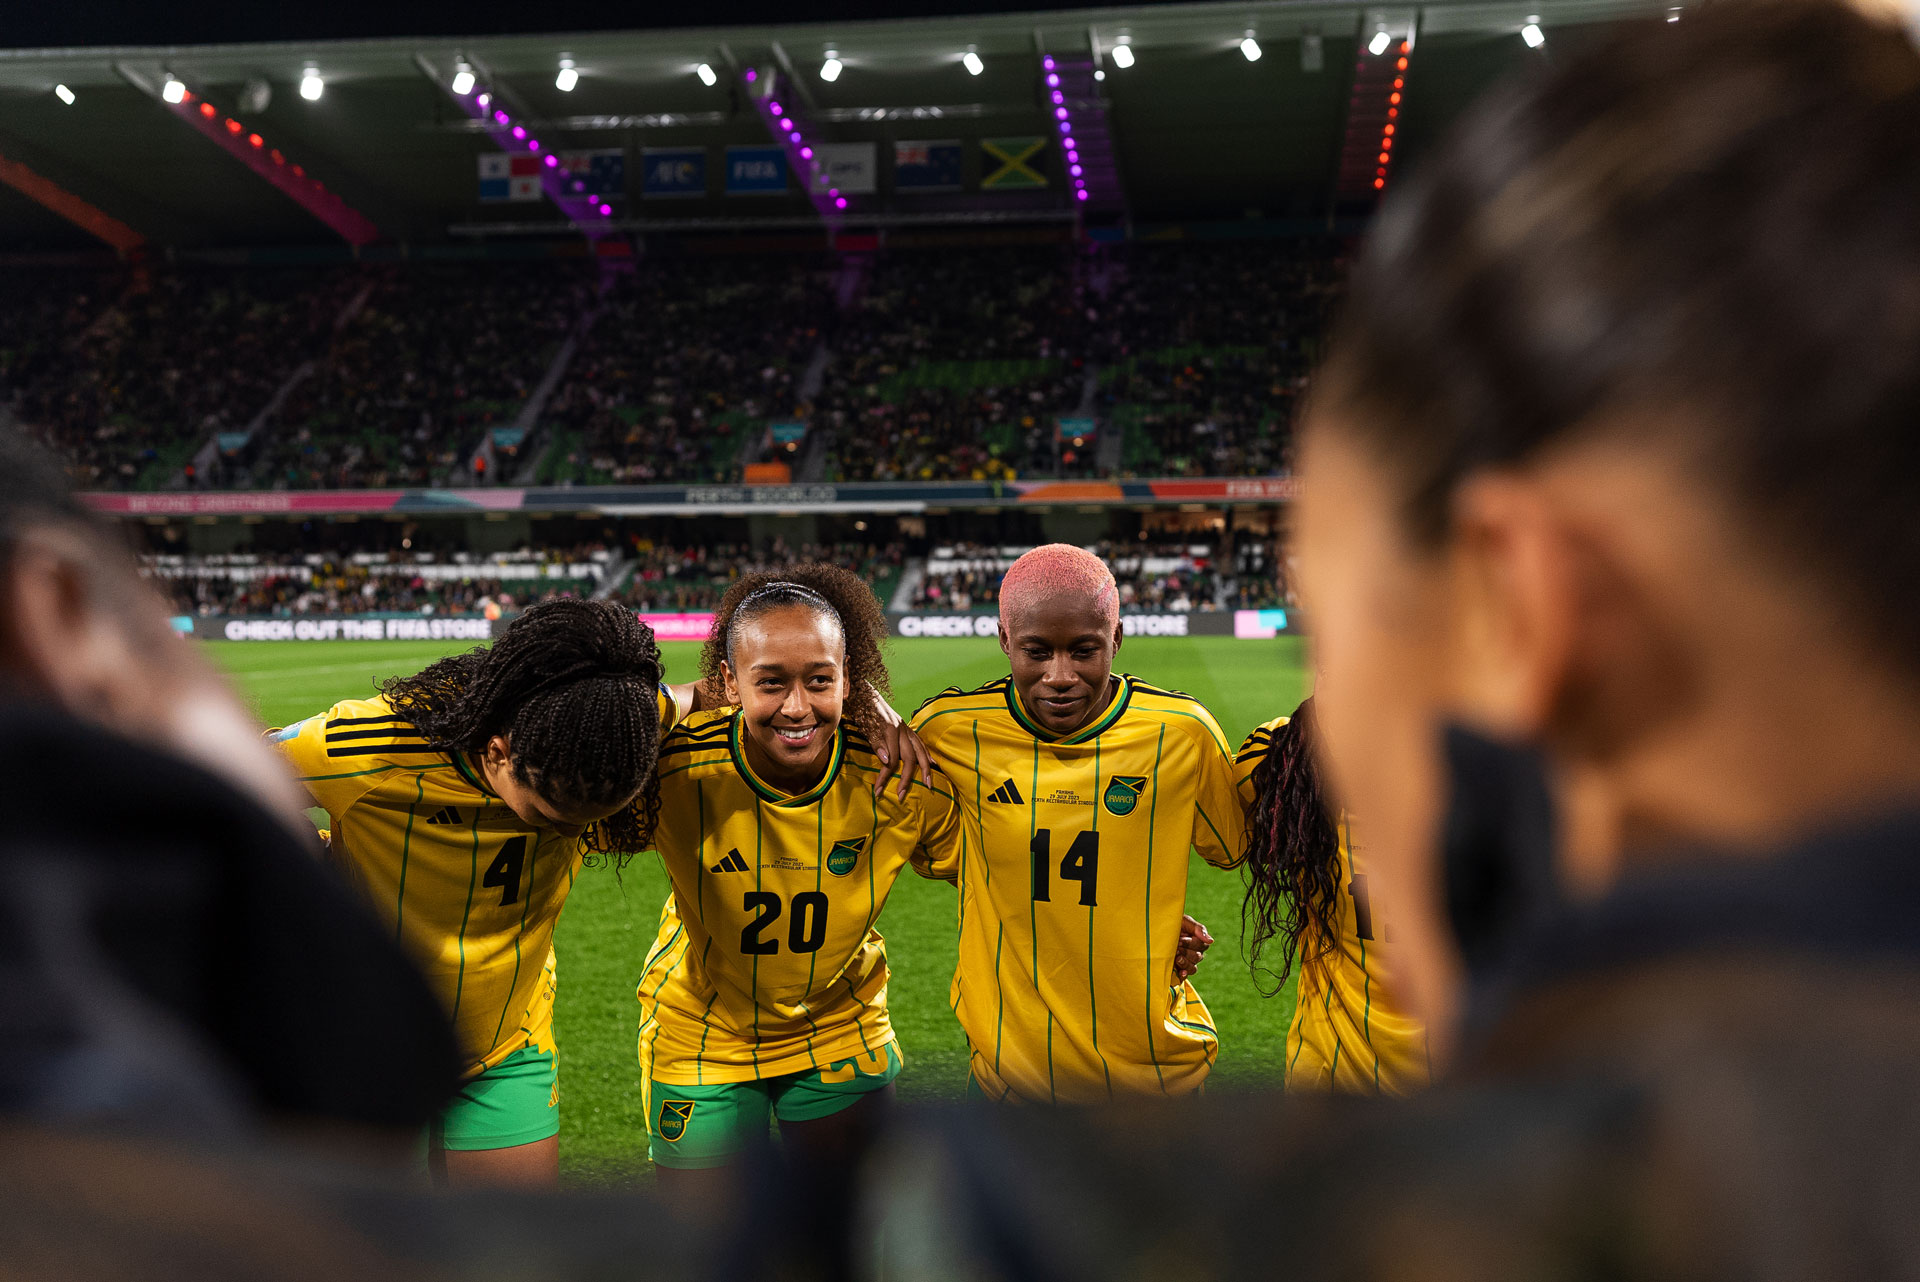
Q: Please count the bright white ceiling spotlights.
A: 12